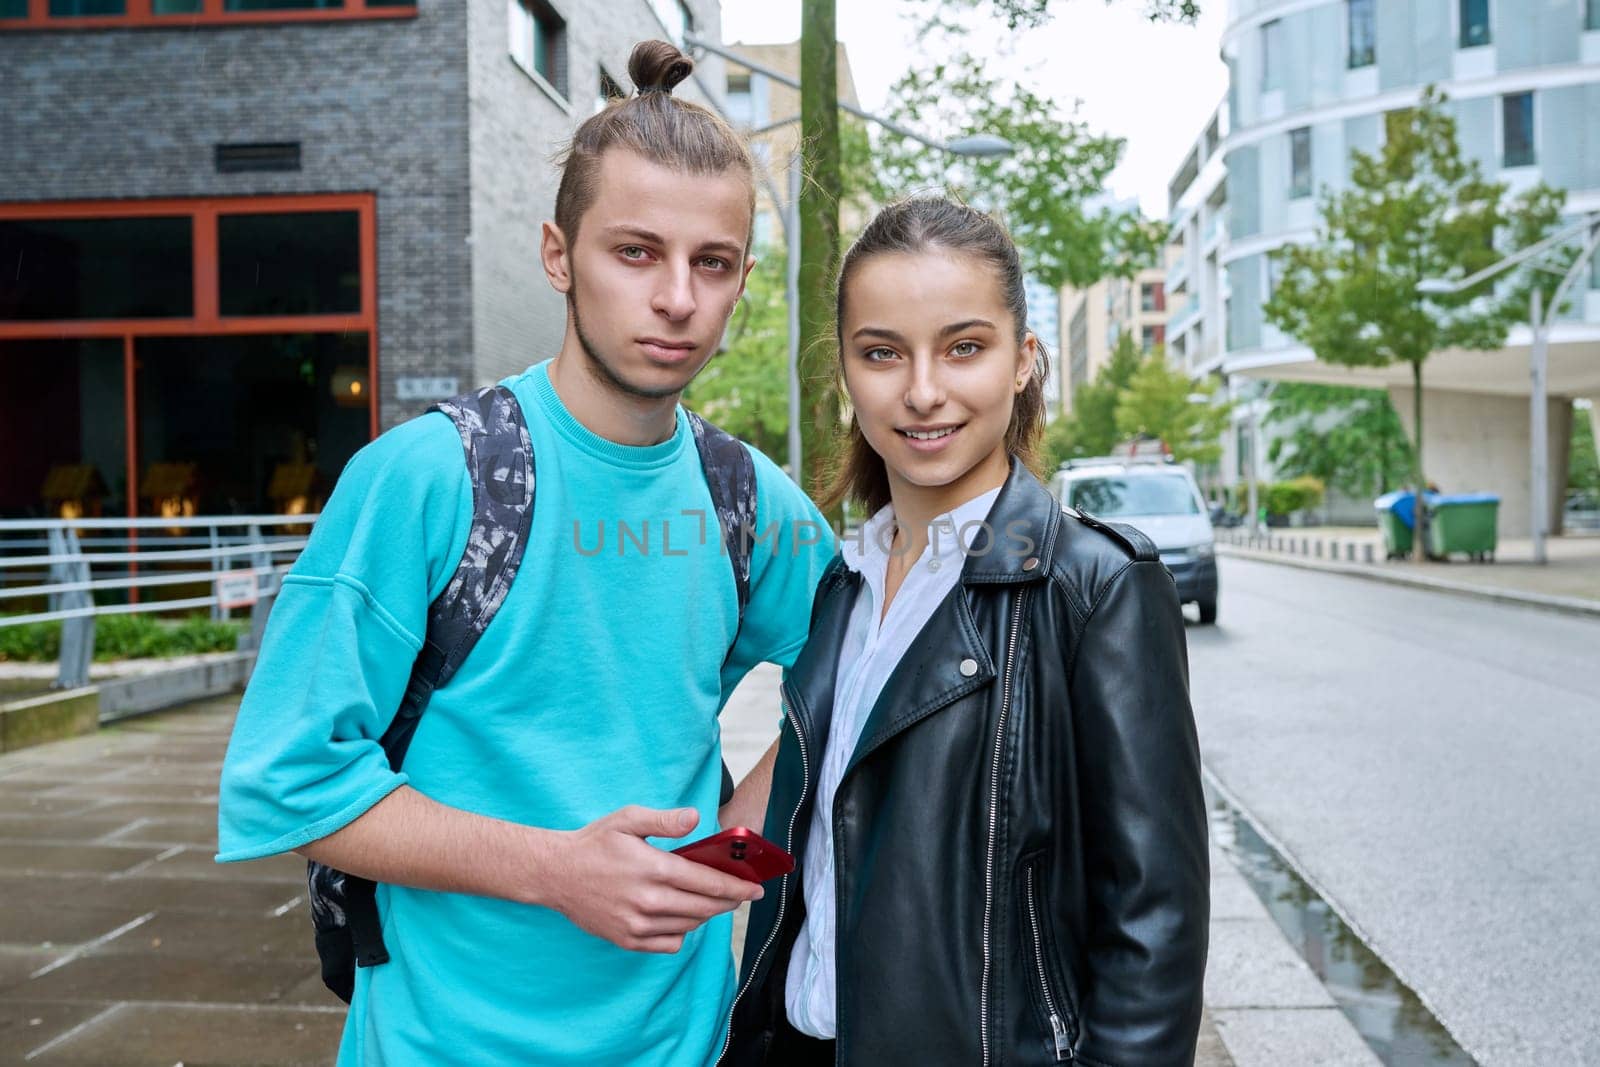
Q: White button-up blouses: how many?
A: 1